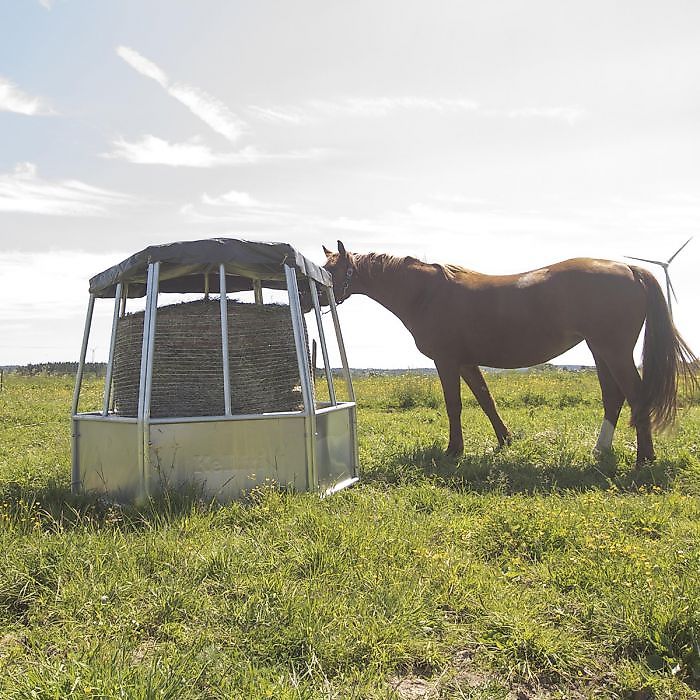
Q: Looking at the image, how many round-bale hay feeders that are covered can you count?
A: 1